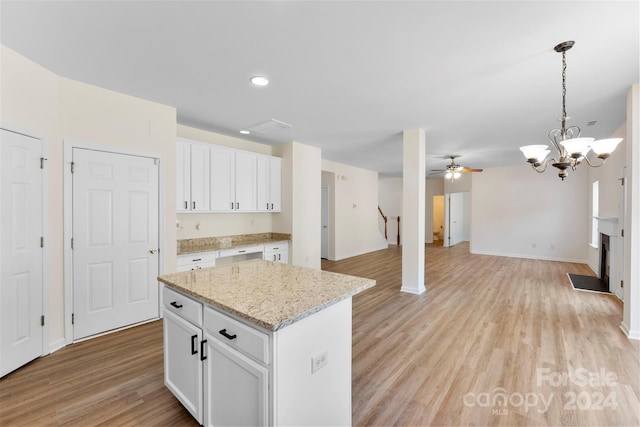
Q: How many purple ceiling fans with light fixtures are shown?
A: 0